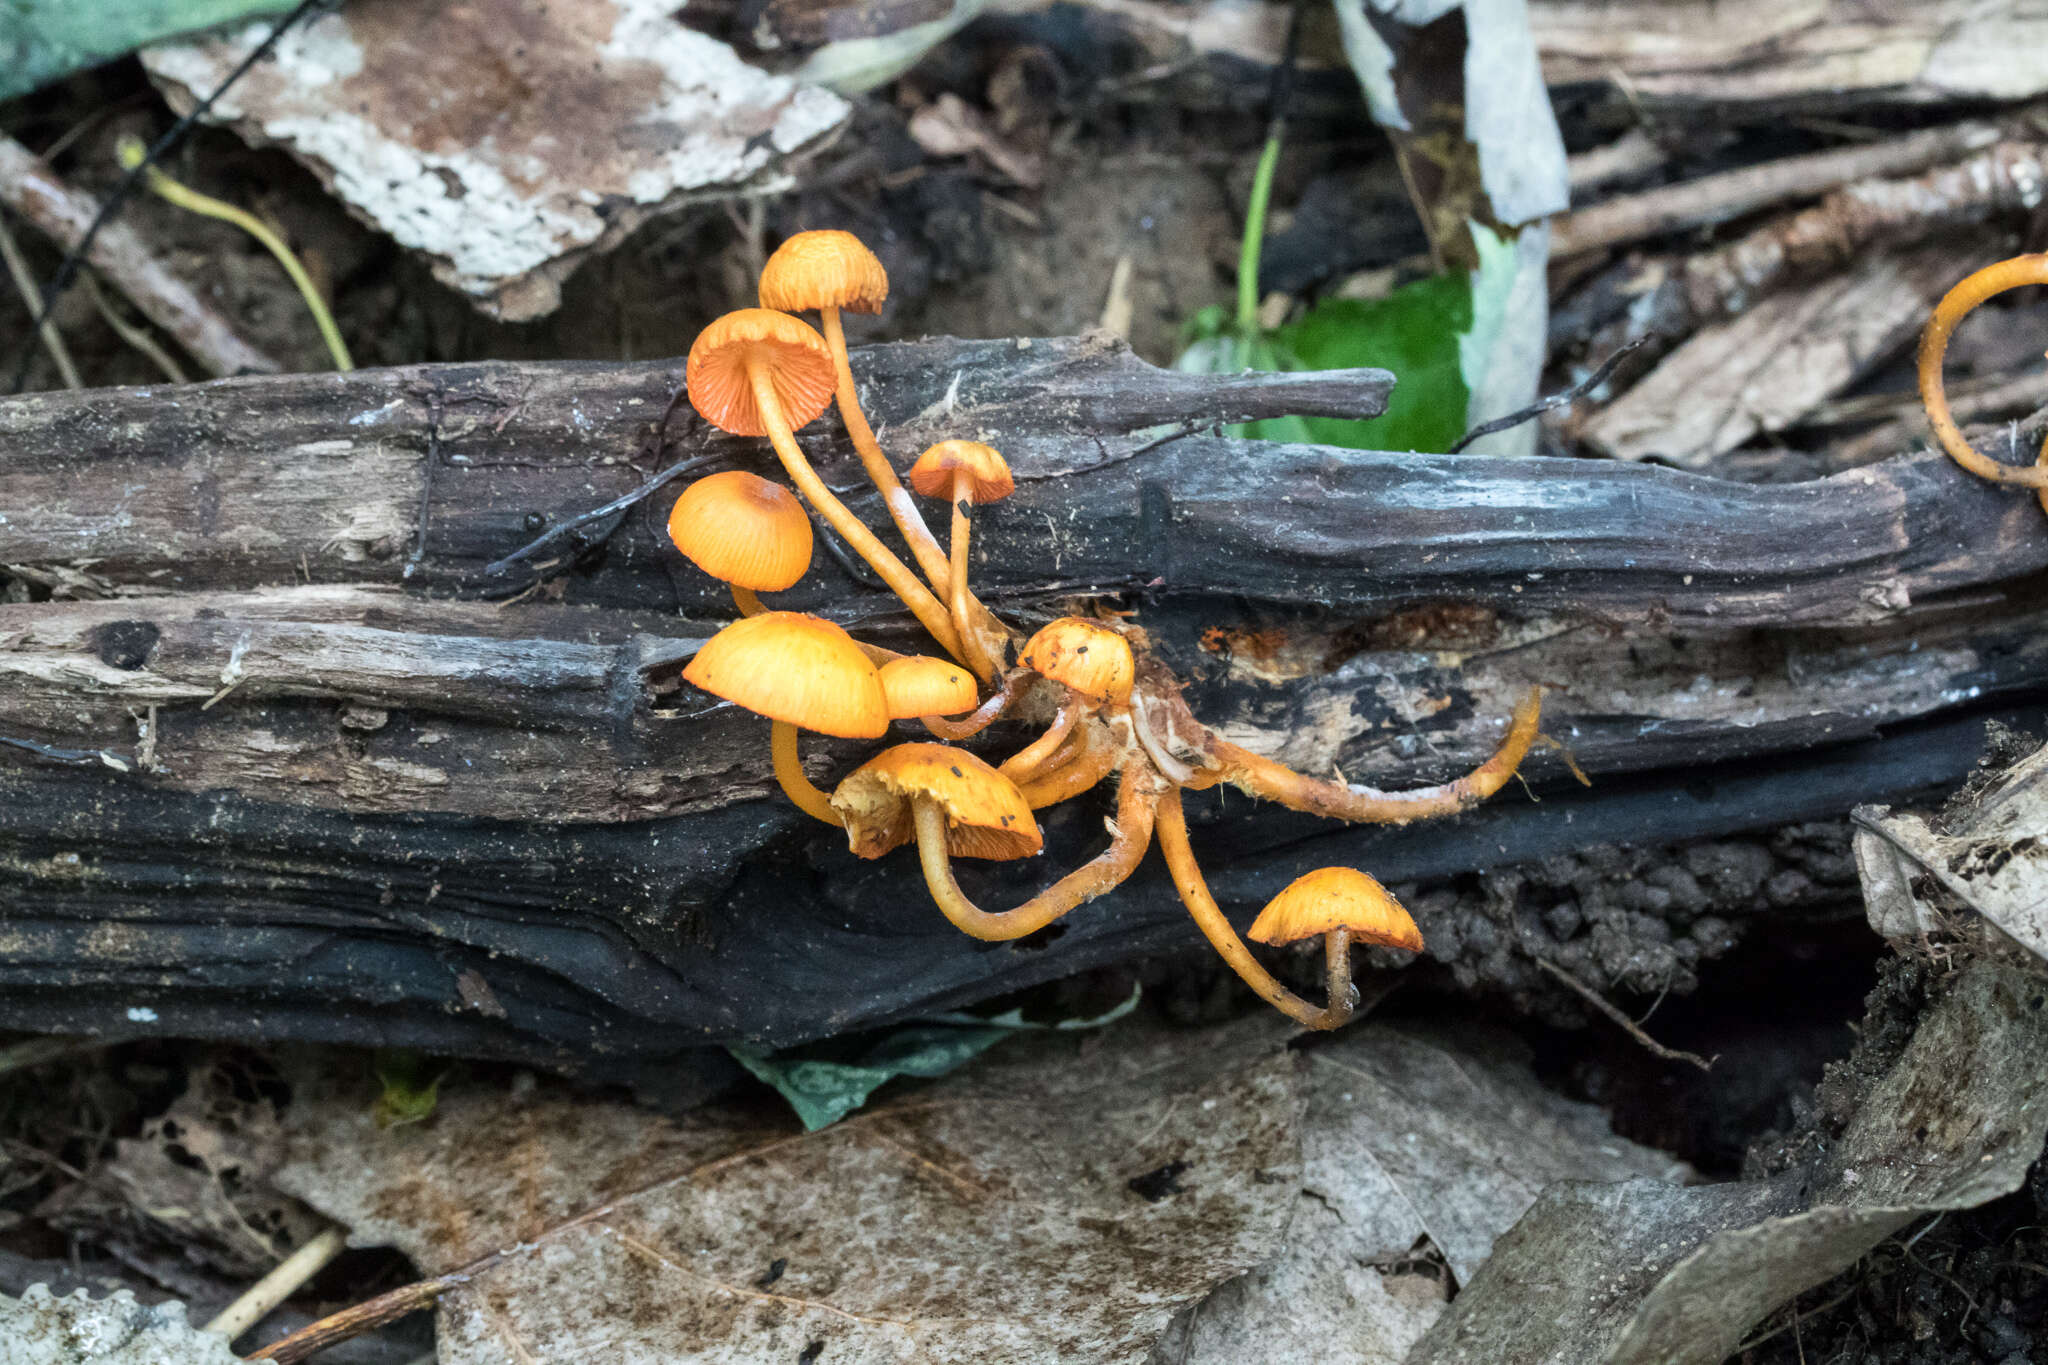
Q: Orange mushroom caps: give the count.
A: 9